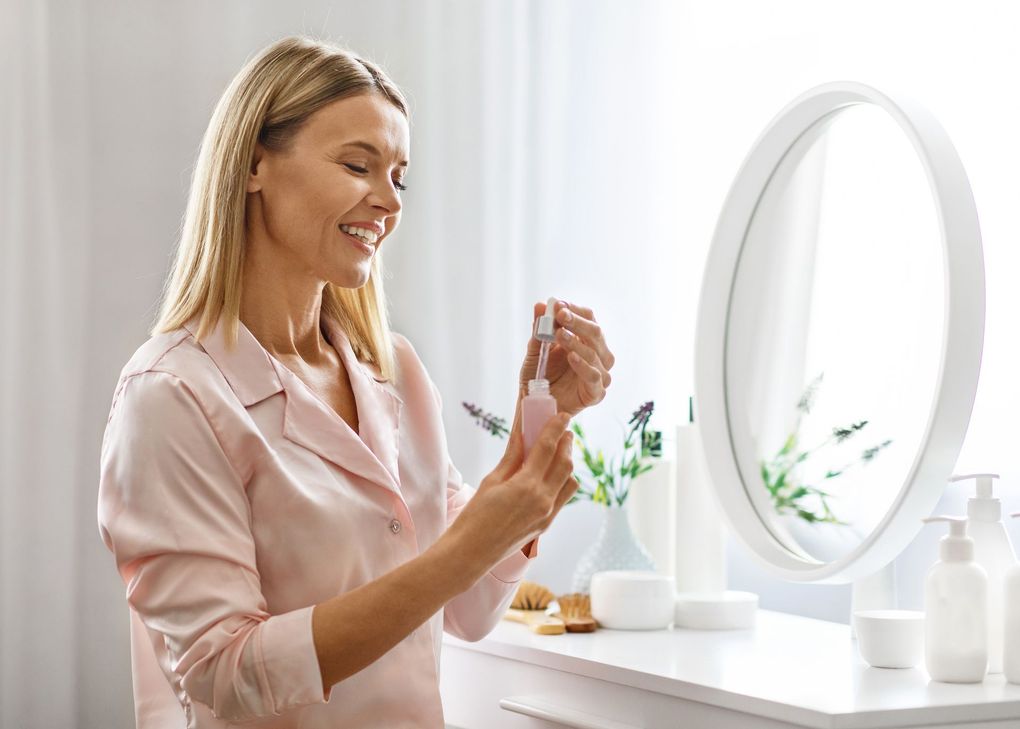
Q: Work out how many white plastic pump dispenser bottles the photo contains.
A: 3